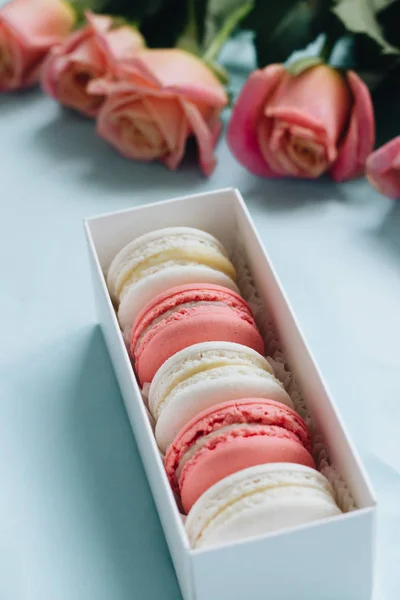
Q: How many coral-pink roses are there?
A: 5